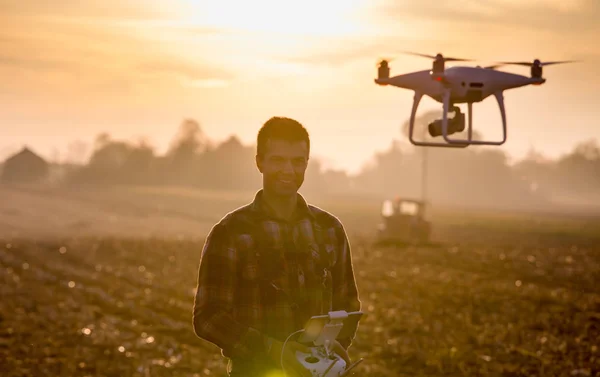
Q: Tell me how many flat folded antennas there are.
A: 2